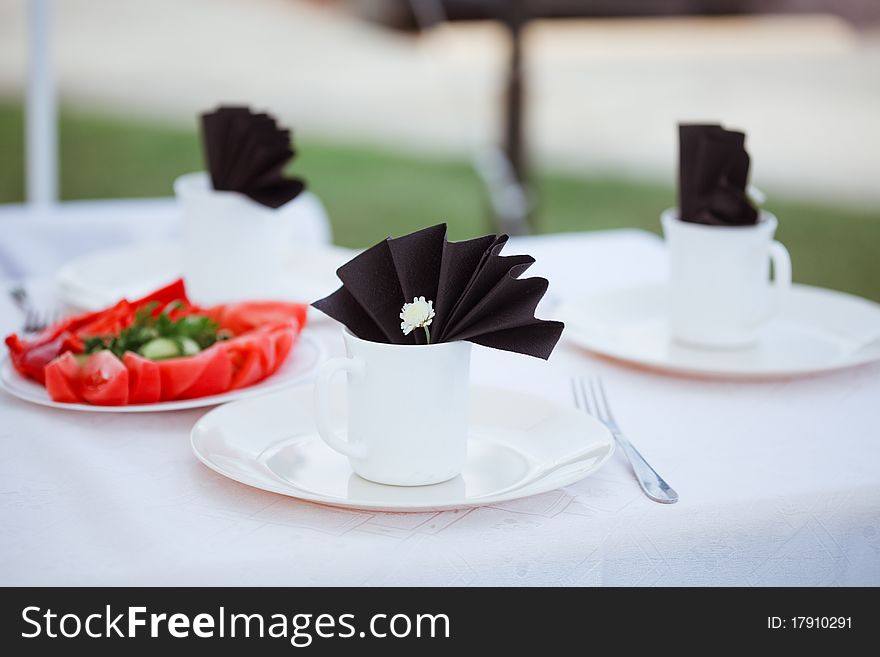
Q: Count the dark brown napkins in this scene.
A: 3